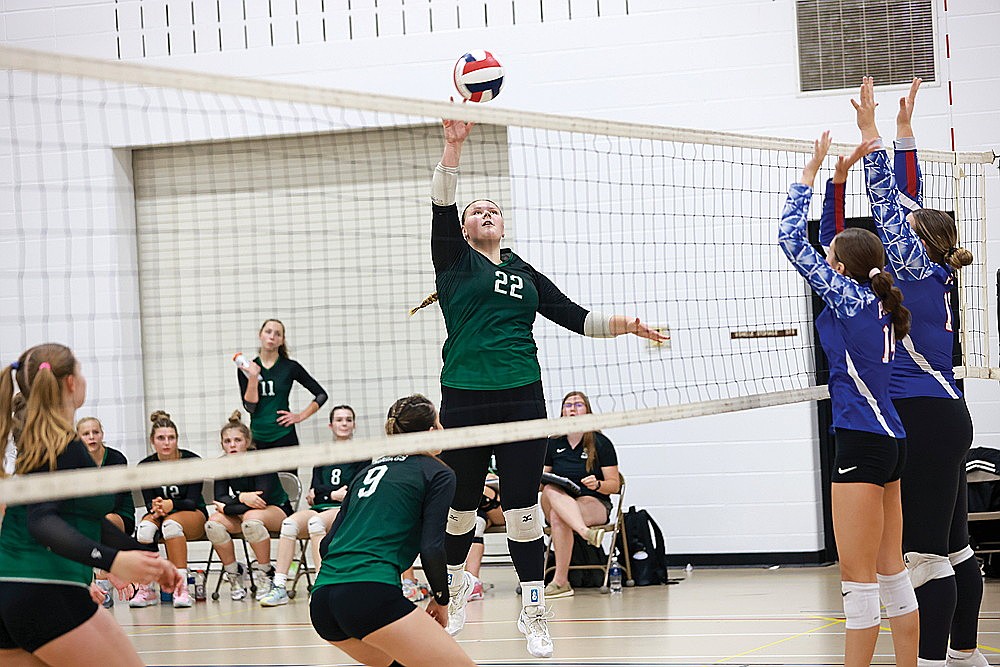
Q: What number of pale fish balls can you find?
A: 0